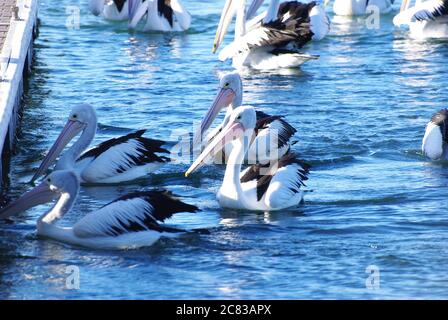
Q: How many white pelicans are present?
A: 11